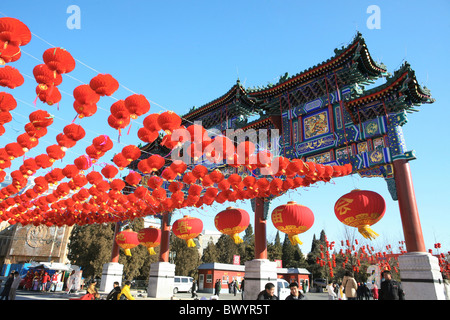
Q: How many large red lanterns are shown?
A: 6